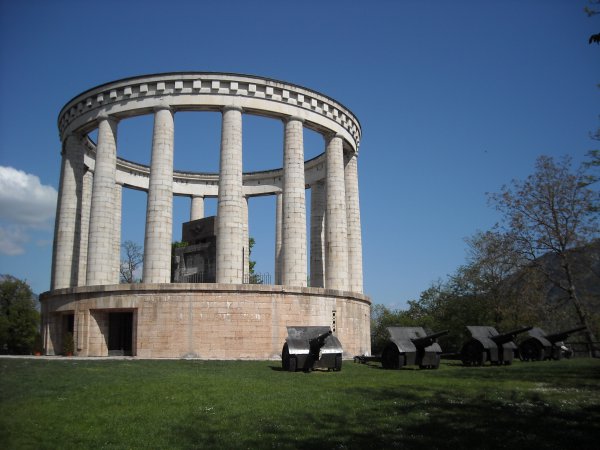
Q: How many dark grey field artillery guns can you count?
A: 4